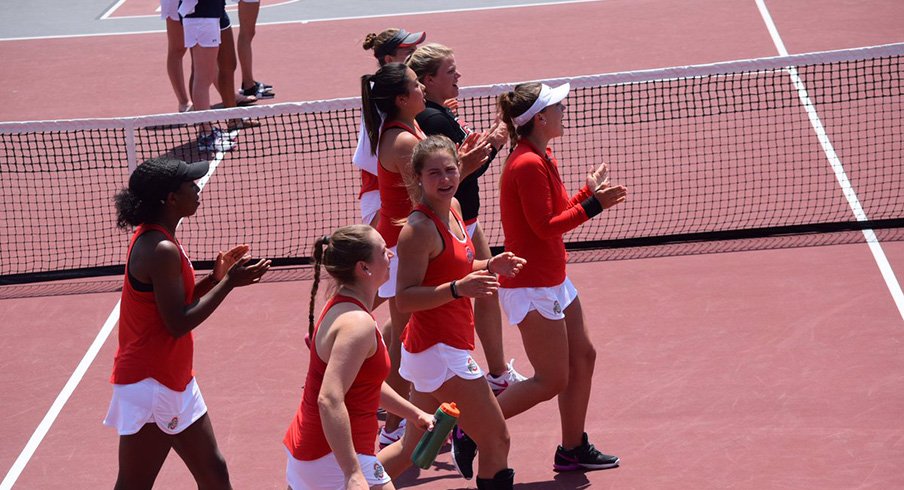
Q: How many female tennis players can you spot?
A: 7